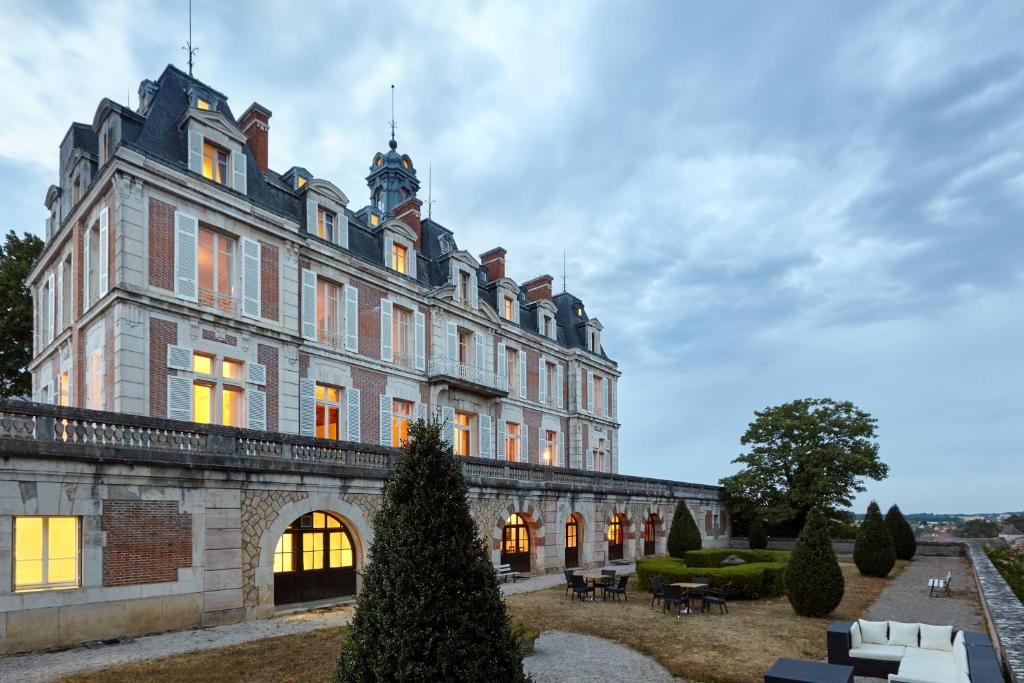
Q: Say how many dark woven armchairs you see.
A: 8